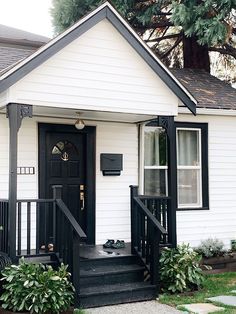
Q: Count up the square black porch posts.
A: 2